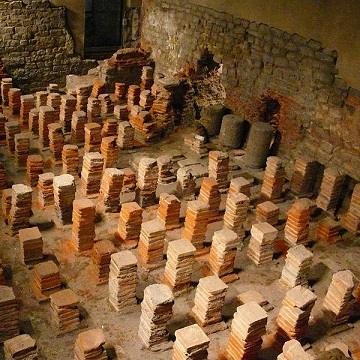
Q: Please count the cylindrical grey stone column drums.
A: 3